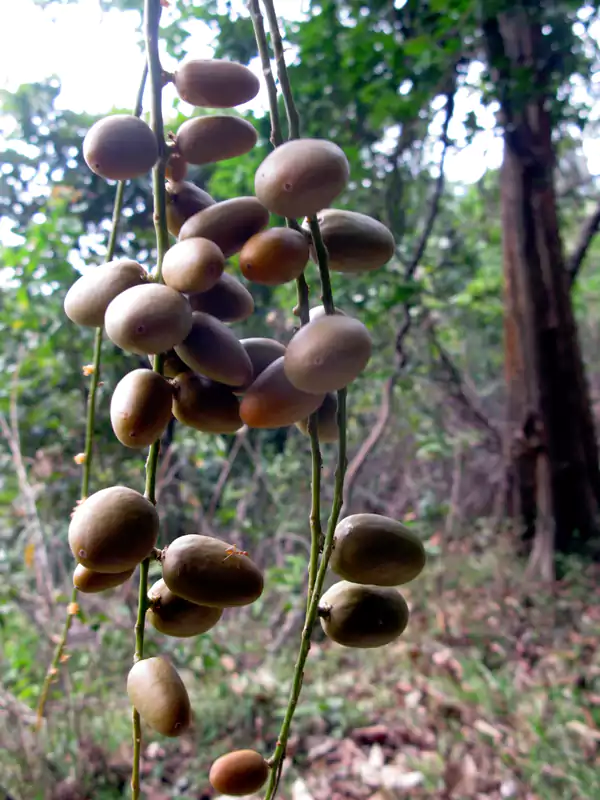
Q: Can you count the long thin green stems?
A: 4